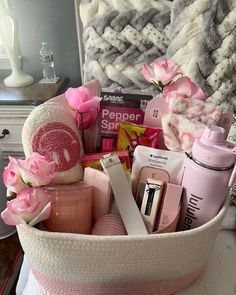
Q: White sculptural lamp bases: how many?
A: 1